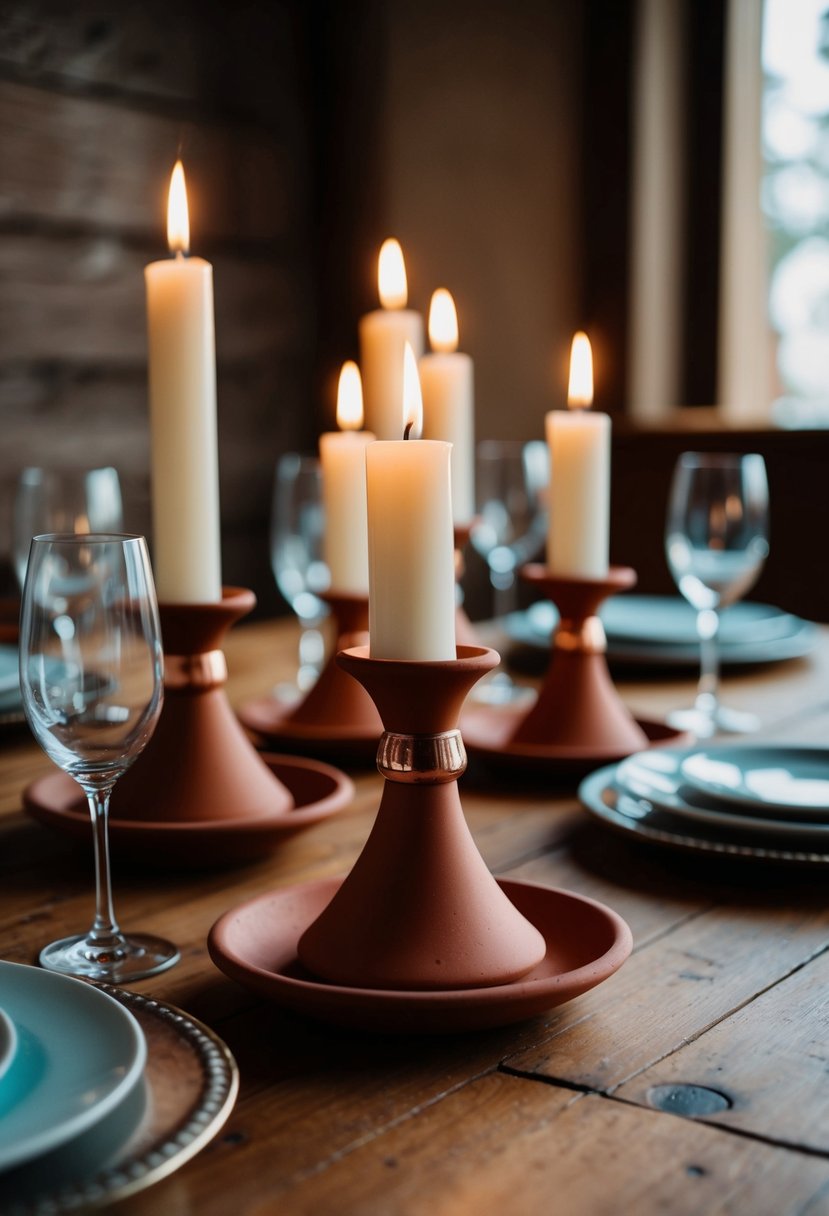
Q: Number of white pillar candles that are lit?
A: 6